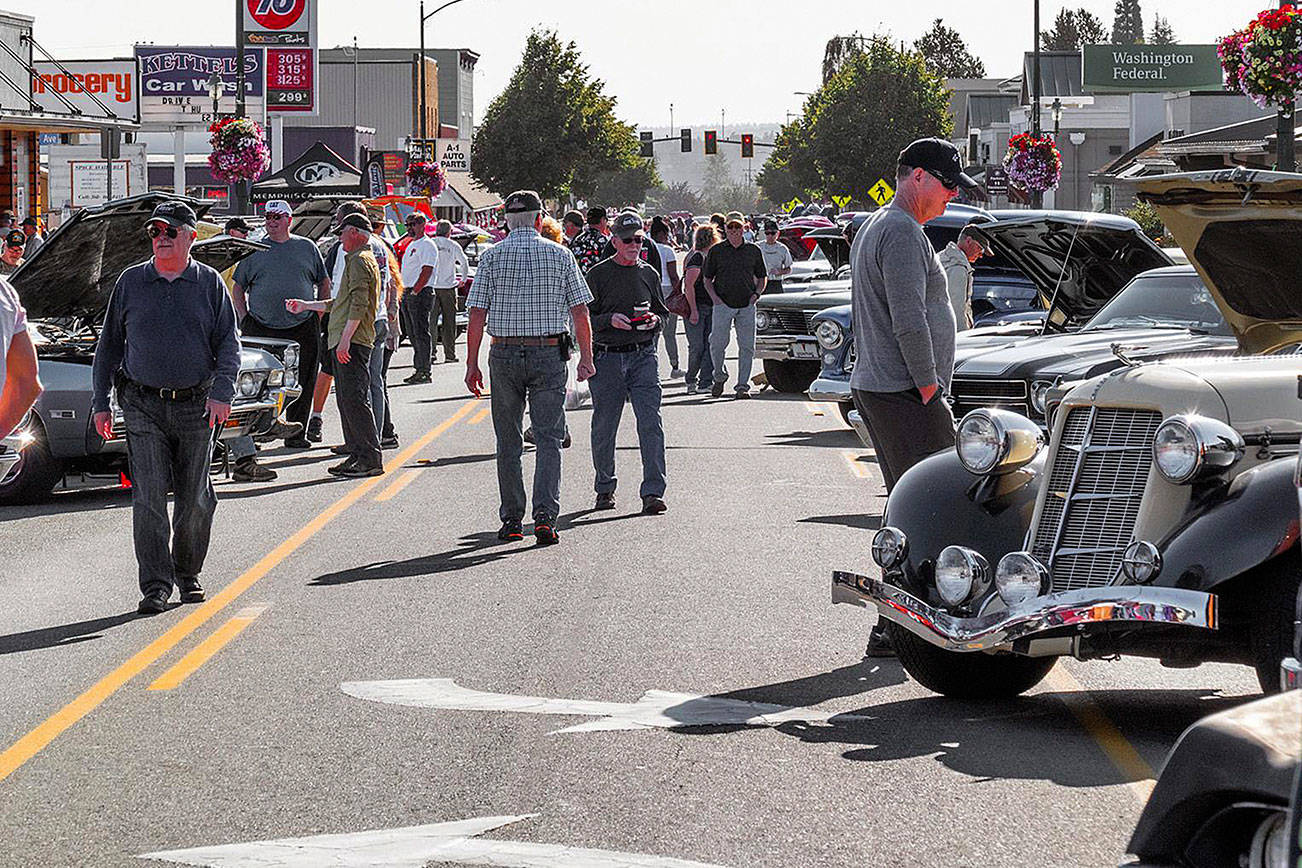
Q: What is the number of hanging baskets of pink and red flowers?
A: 4